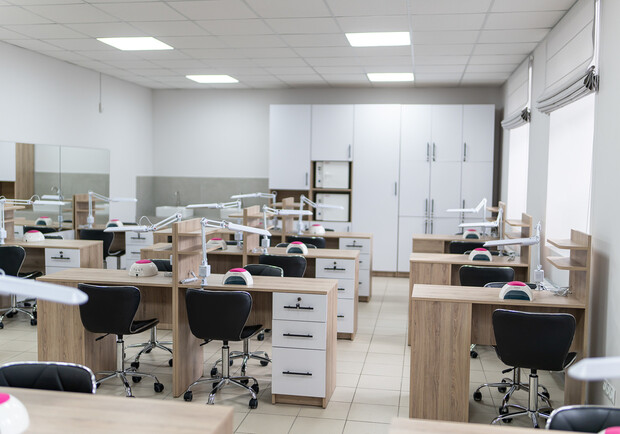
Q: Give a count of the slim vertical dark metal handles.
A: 13